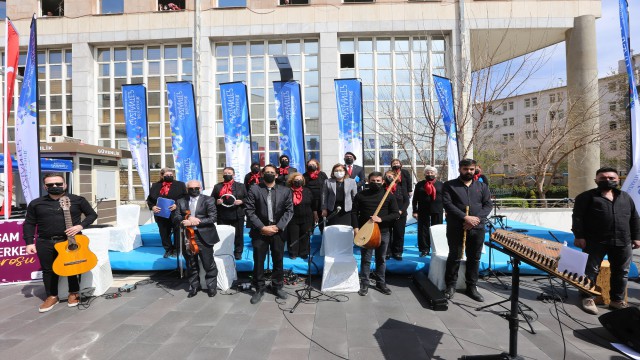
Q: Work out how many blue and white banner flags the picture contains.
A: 8